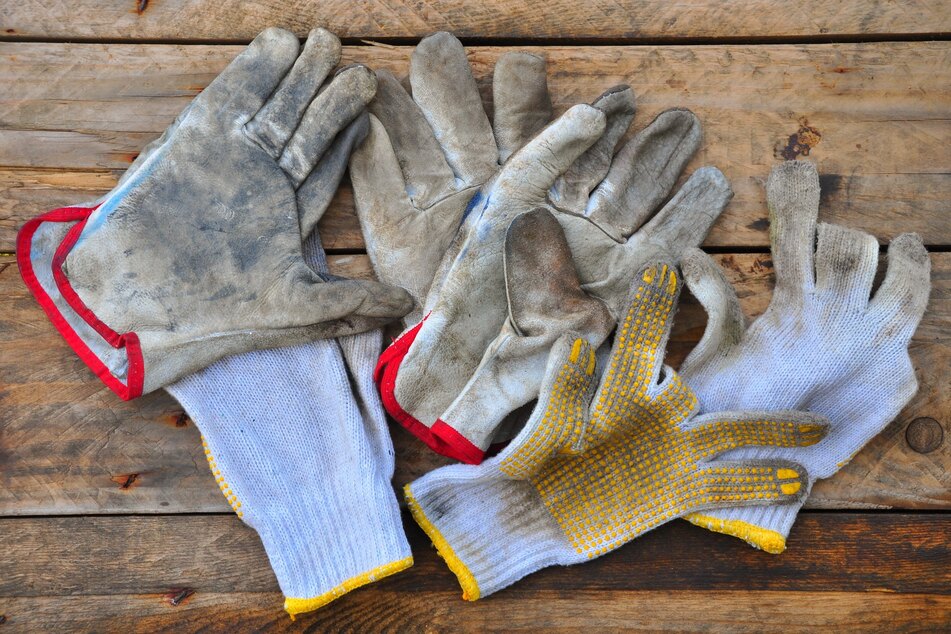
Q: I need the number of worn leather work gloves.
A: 3